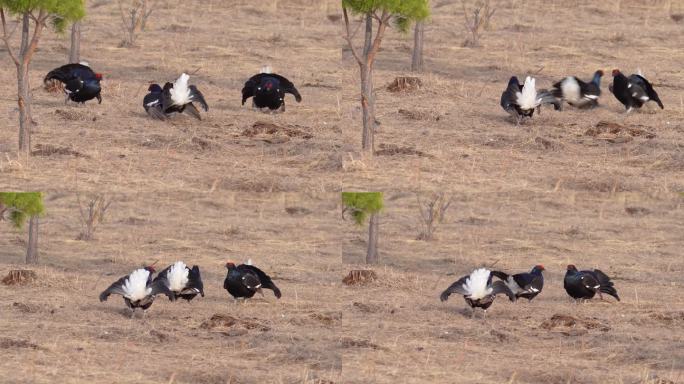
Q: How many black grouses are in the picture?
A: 12